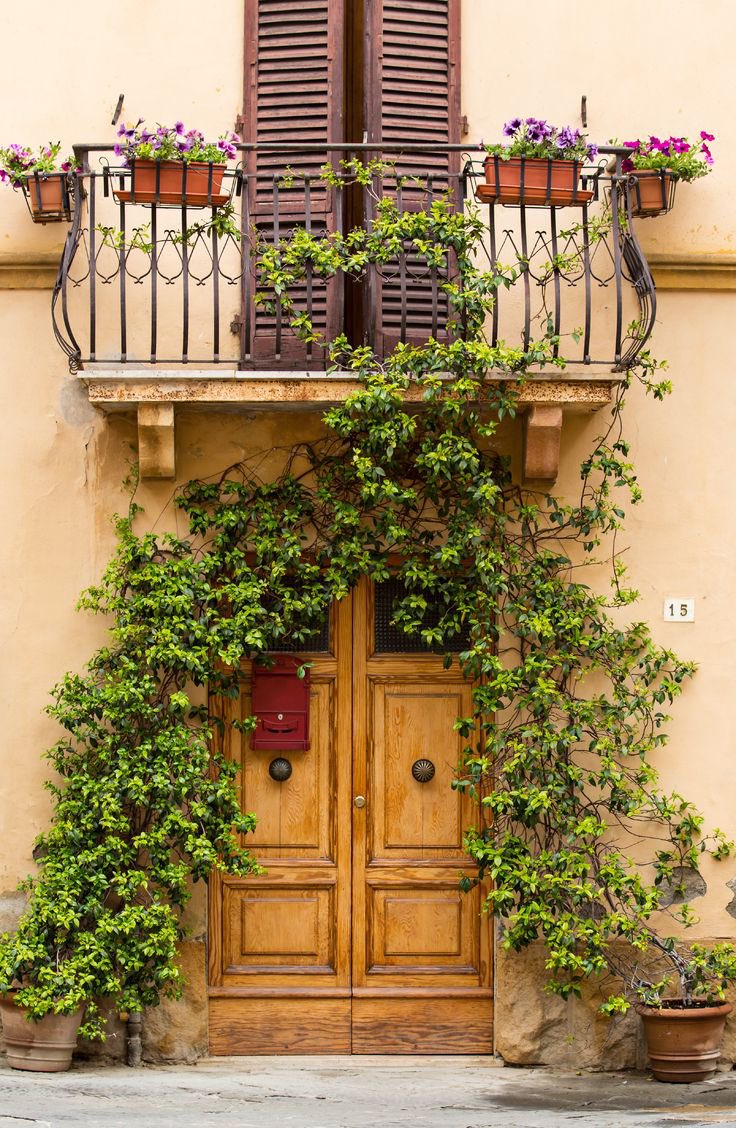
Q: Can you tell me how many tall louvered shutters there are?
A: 2